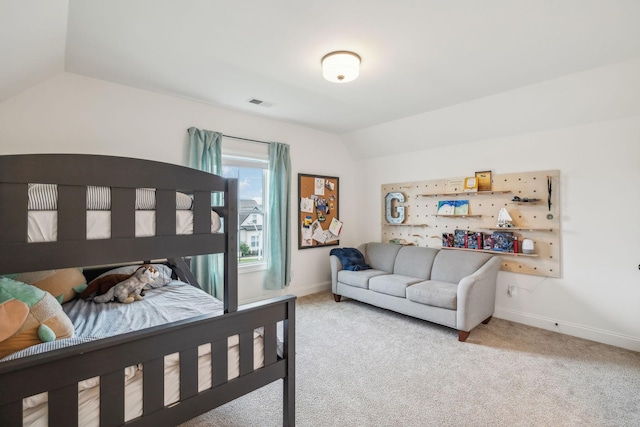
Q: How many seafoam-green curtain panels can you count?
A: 2